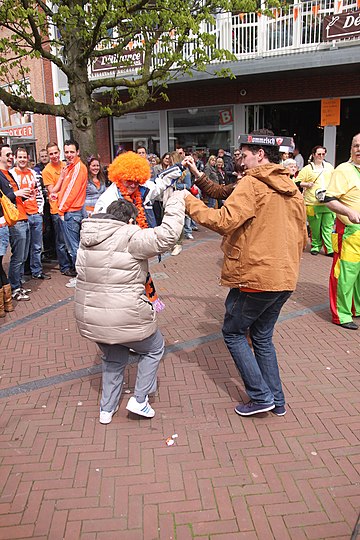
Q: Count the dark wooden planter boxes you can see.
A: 0